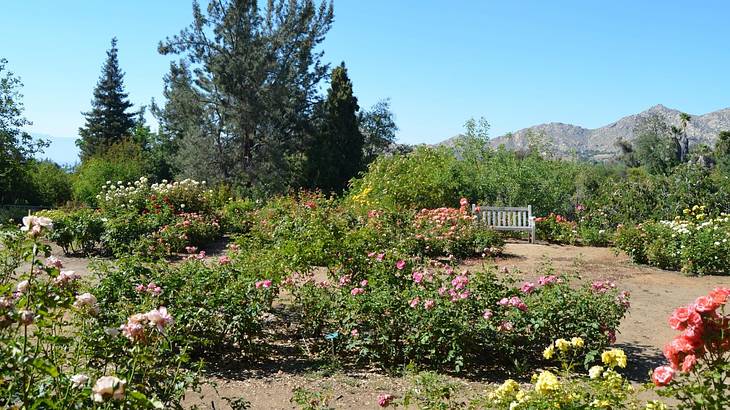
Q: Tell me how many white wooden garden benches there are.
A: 1